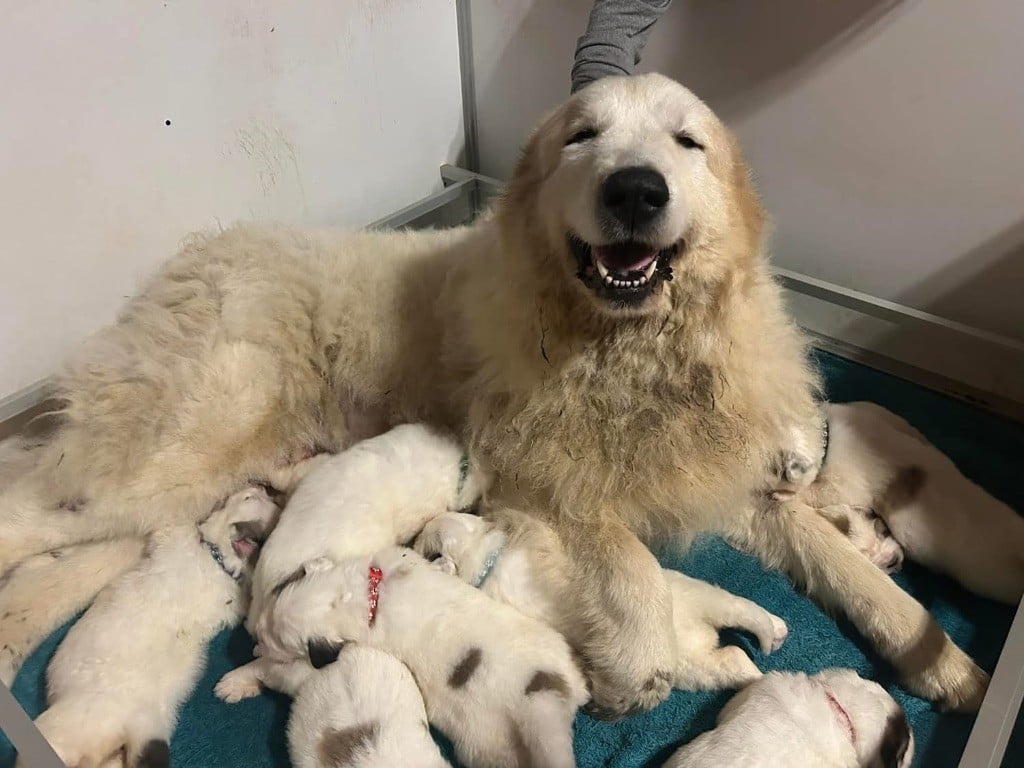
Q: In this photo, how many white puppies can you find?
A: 8